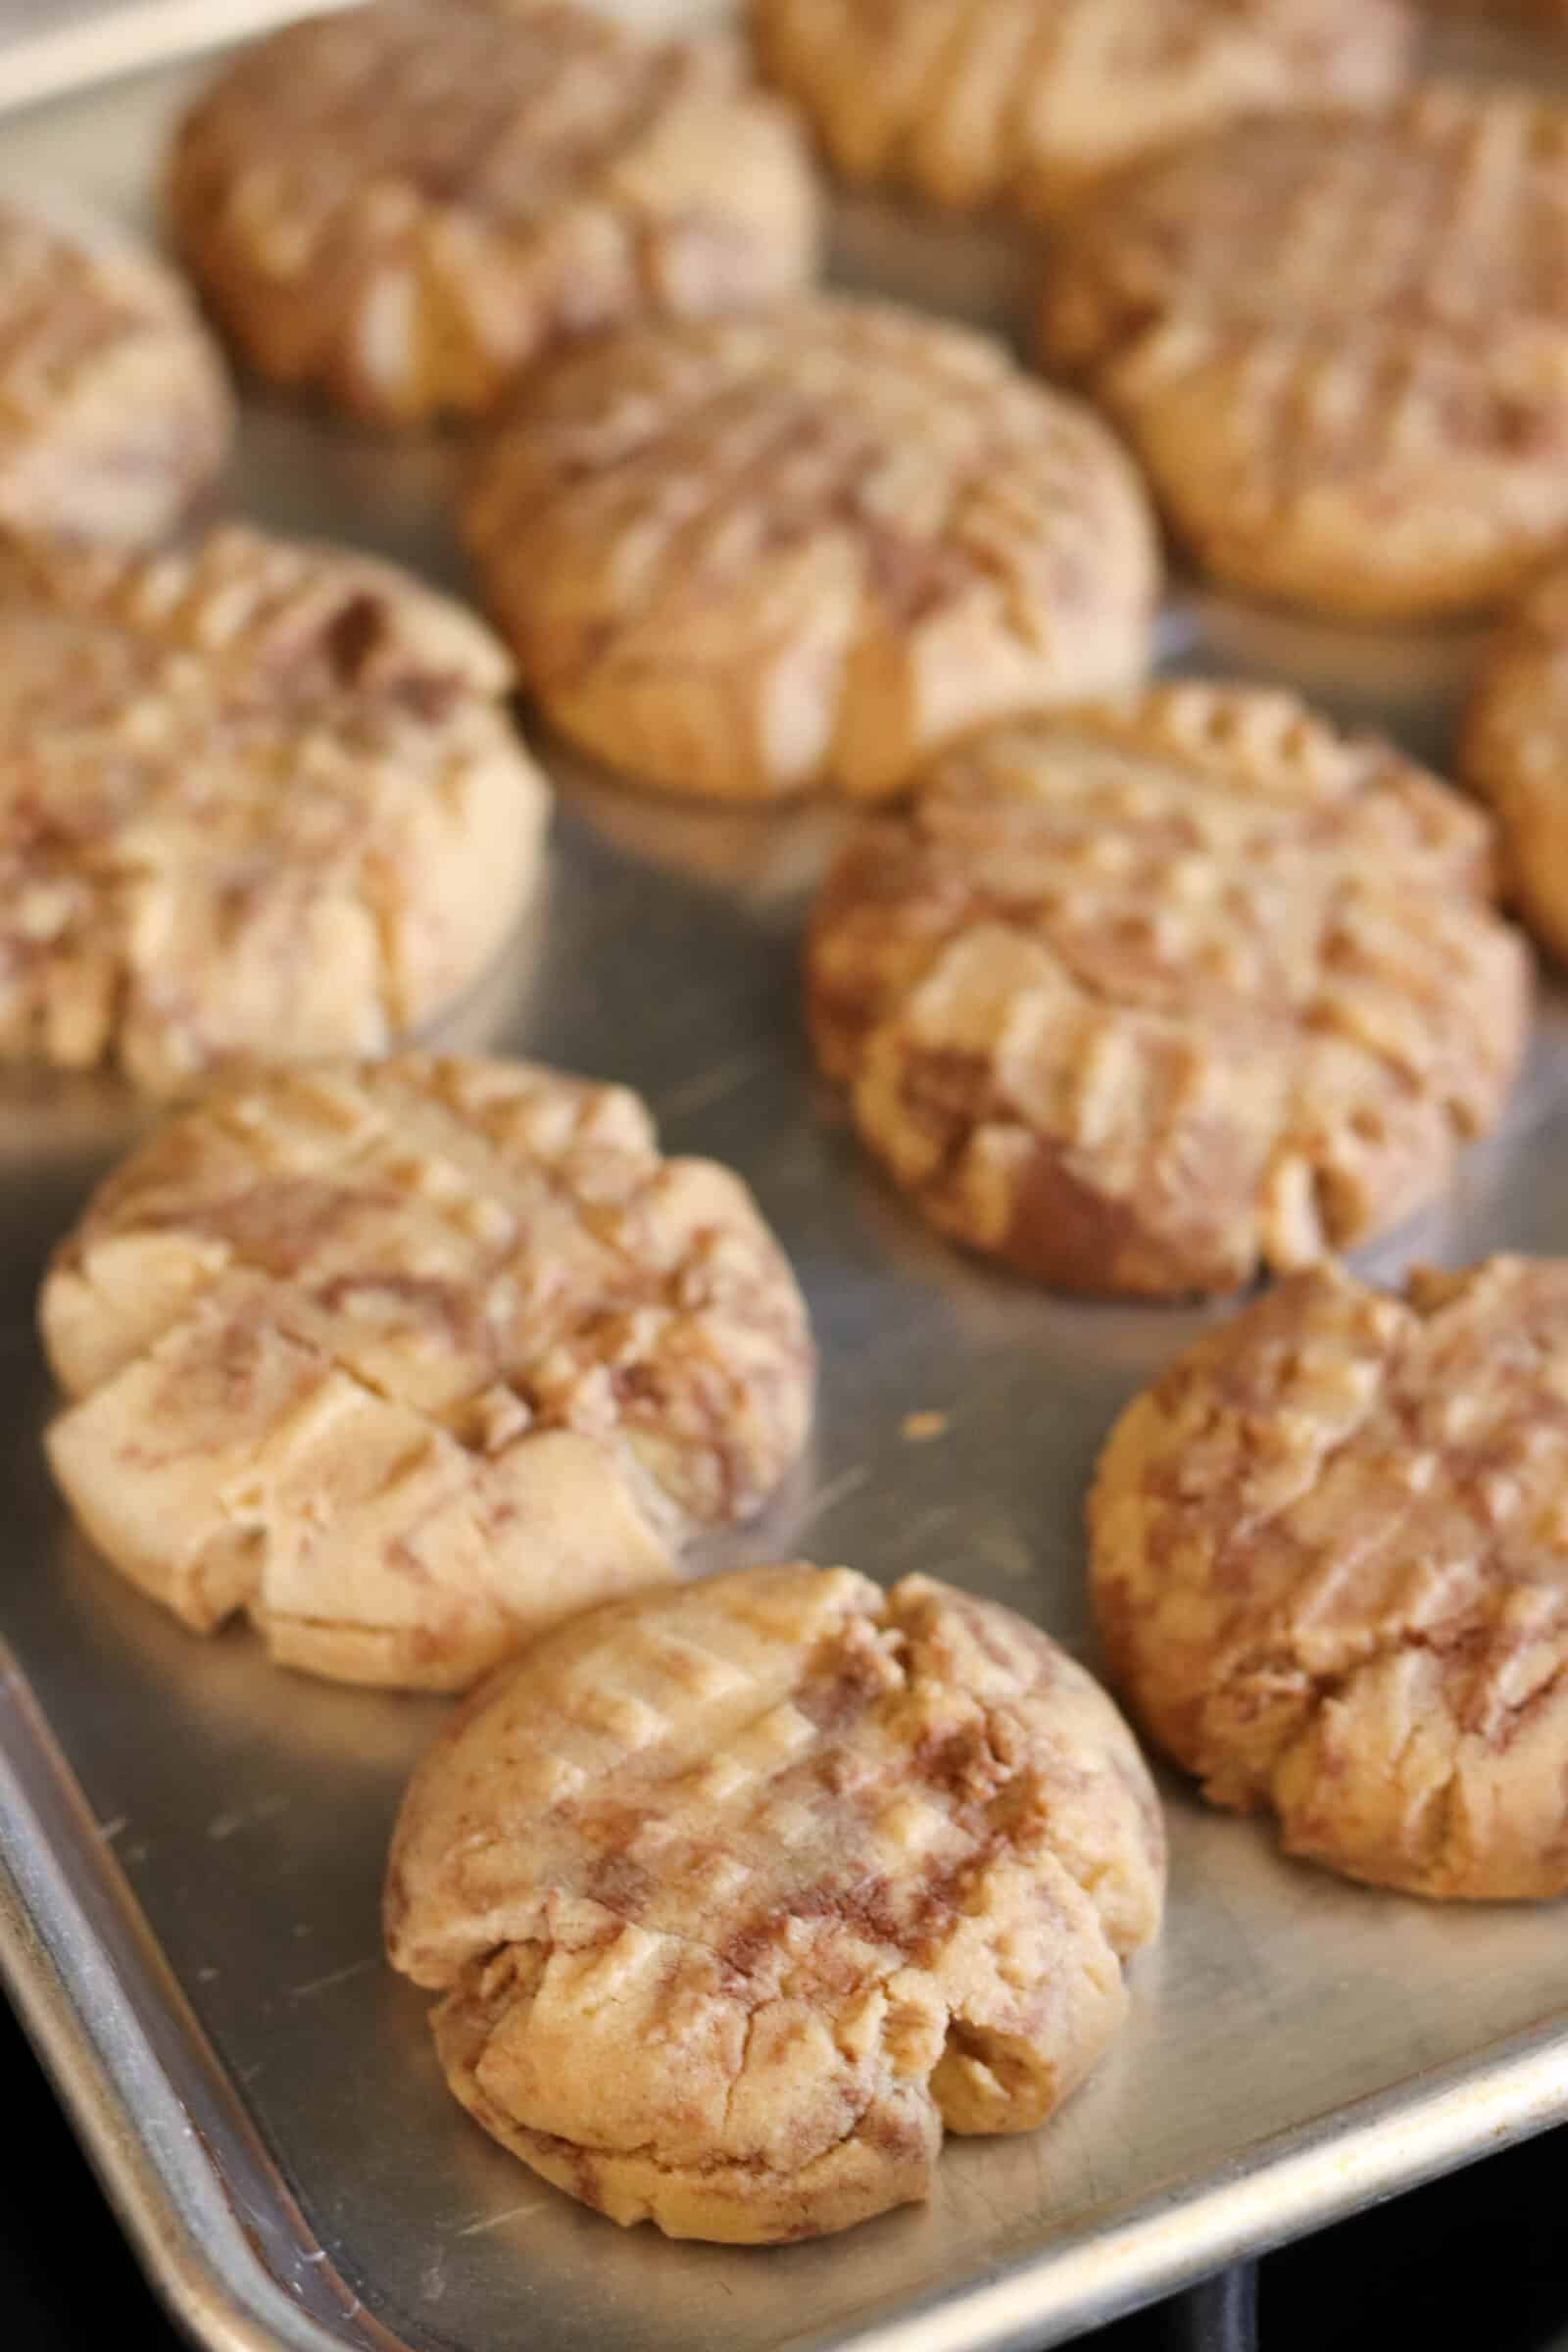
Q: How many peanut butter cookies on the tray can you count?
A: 11